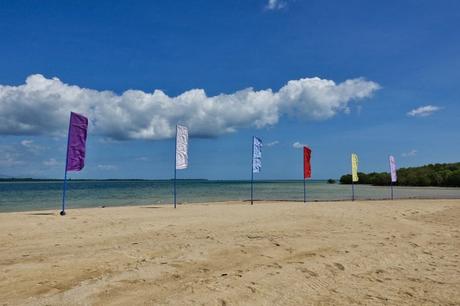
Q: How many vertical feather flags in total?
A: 6